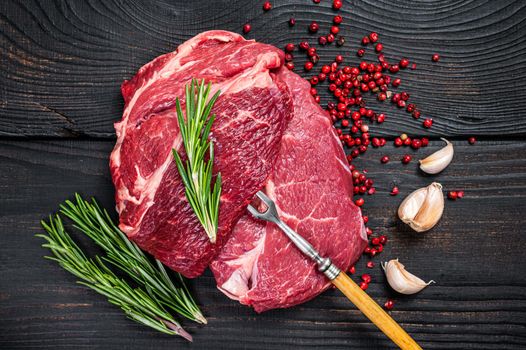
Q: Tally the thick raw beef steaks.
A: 2